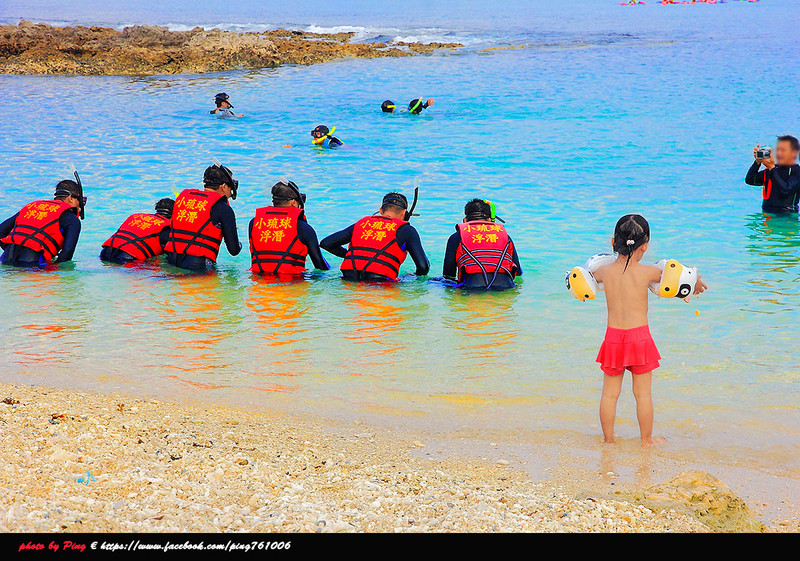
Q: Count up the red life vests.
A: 6